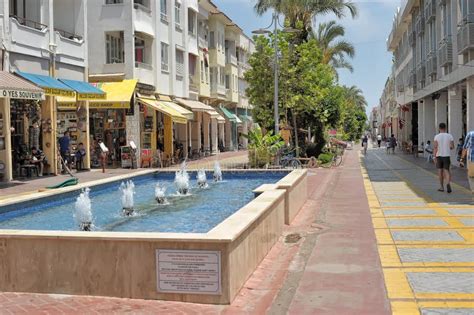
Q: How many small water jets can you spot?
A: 6